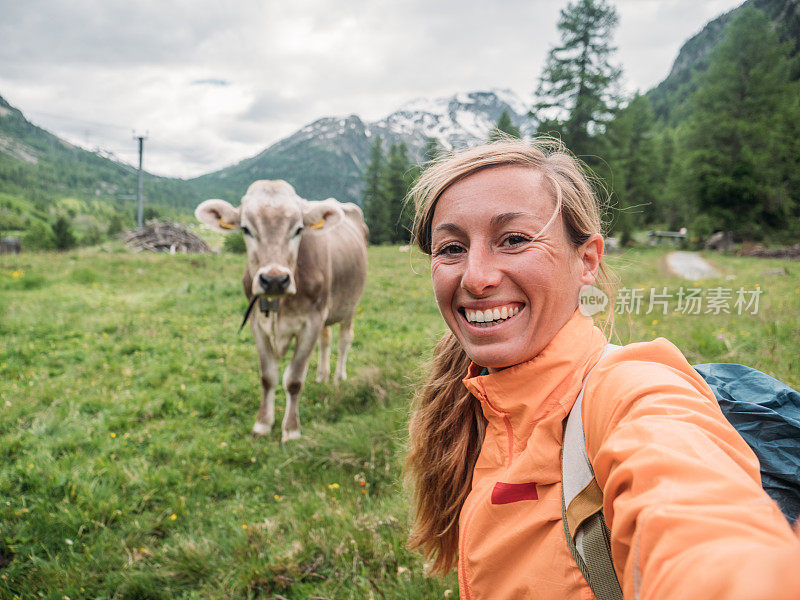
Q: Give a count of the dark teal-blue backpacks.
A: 1